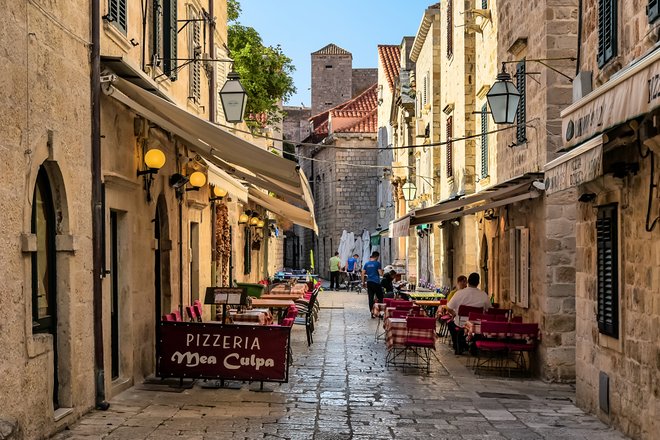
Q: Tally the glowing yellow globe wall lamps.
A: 6